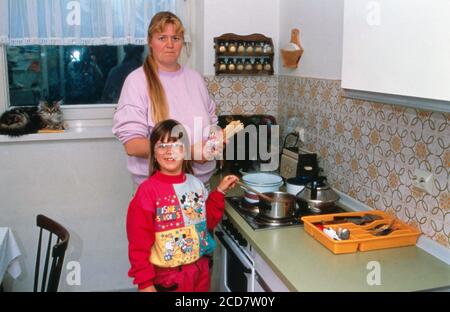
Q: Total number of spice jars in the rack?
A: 12